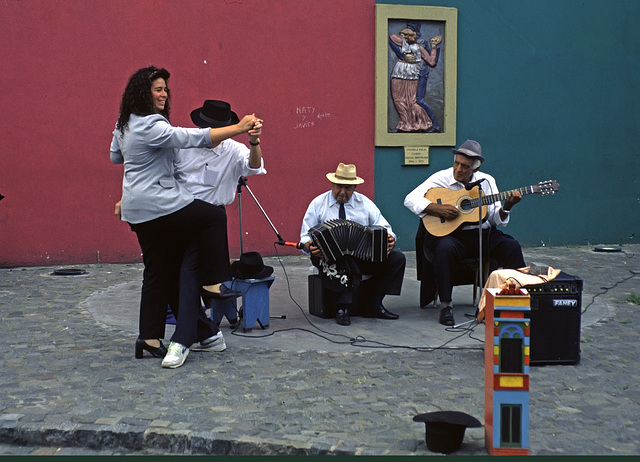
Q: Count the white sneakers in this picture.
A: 2